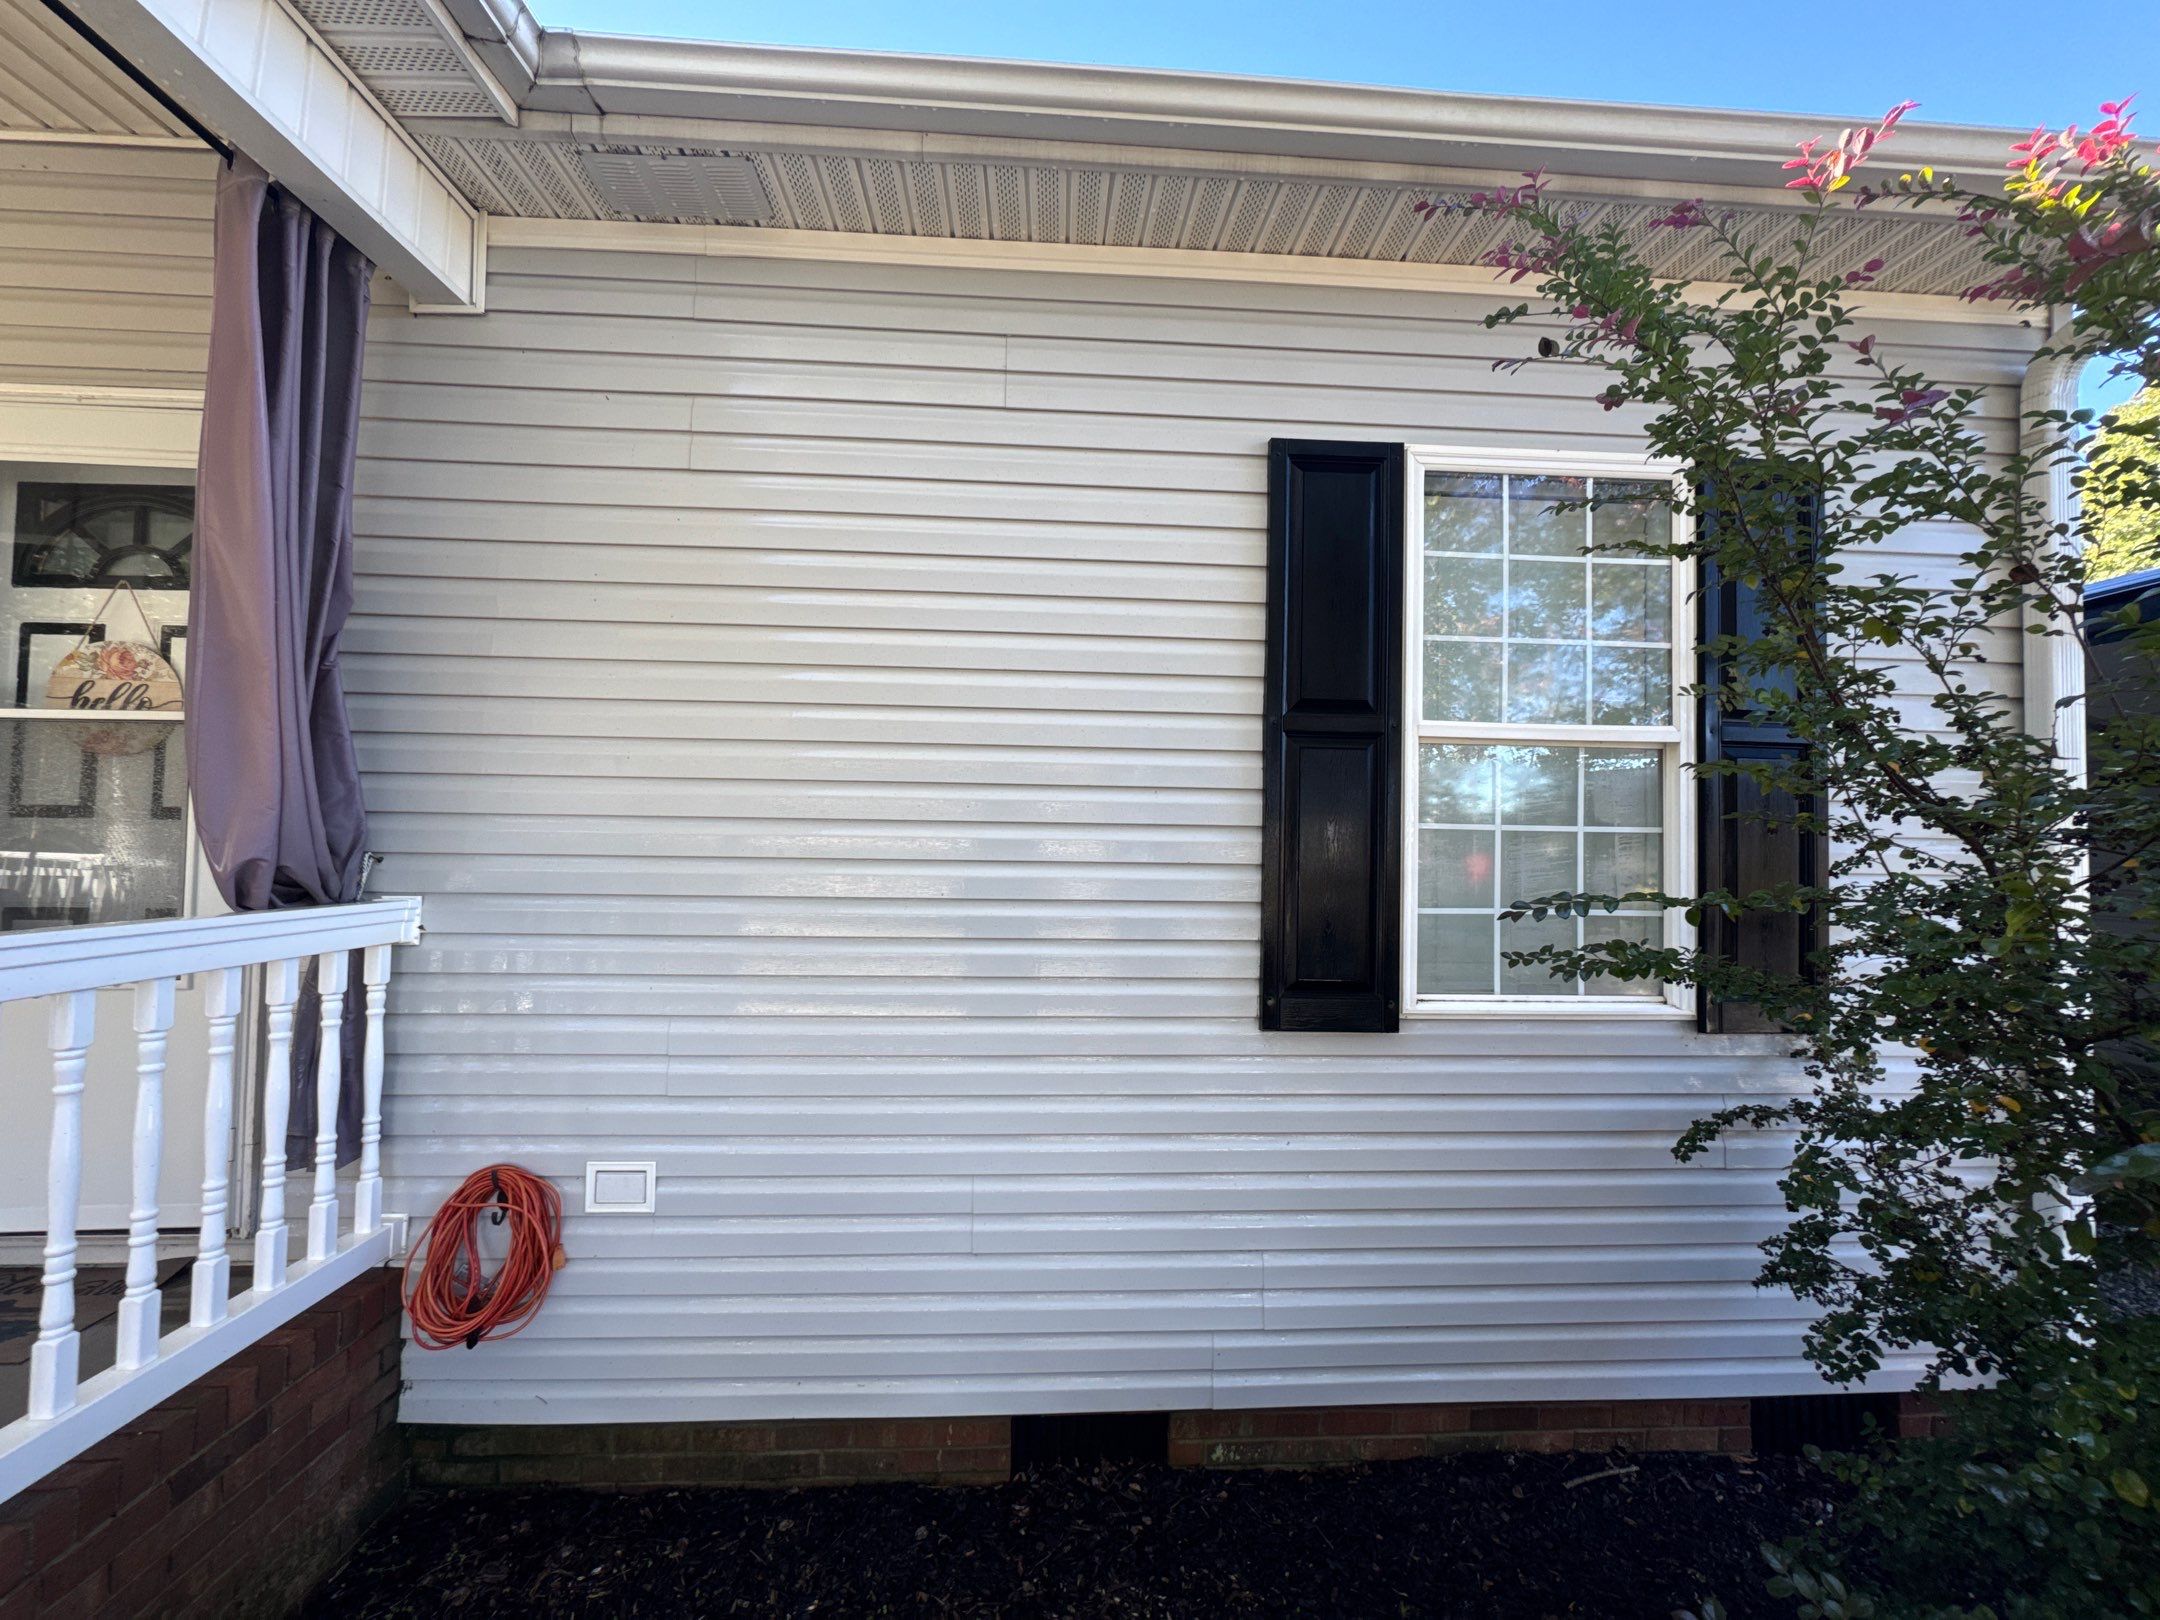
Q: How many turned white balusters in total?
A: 6